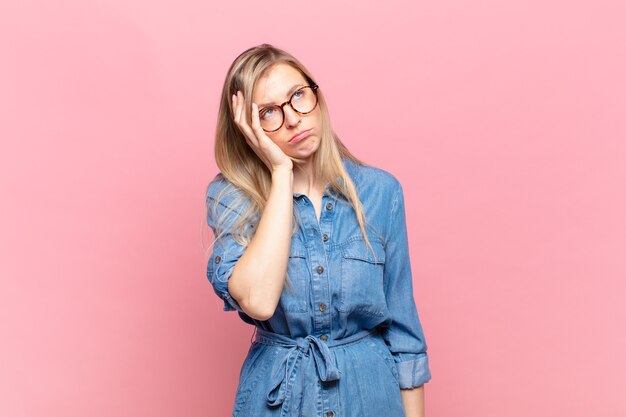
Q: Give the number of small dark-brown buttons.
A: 7